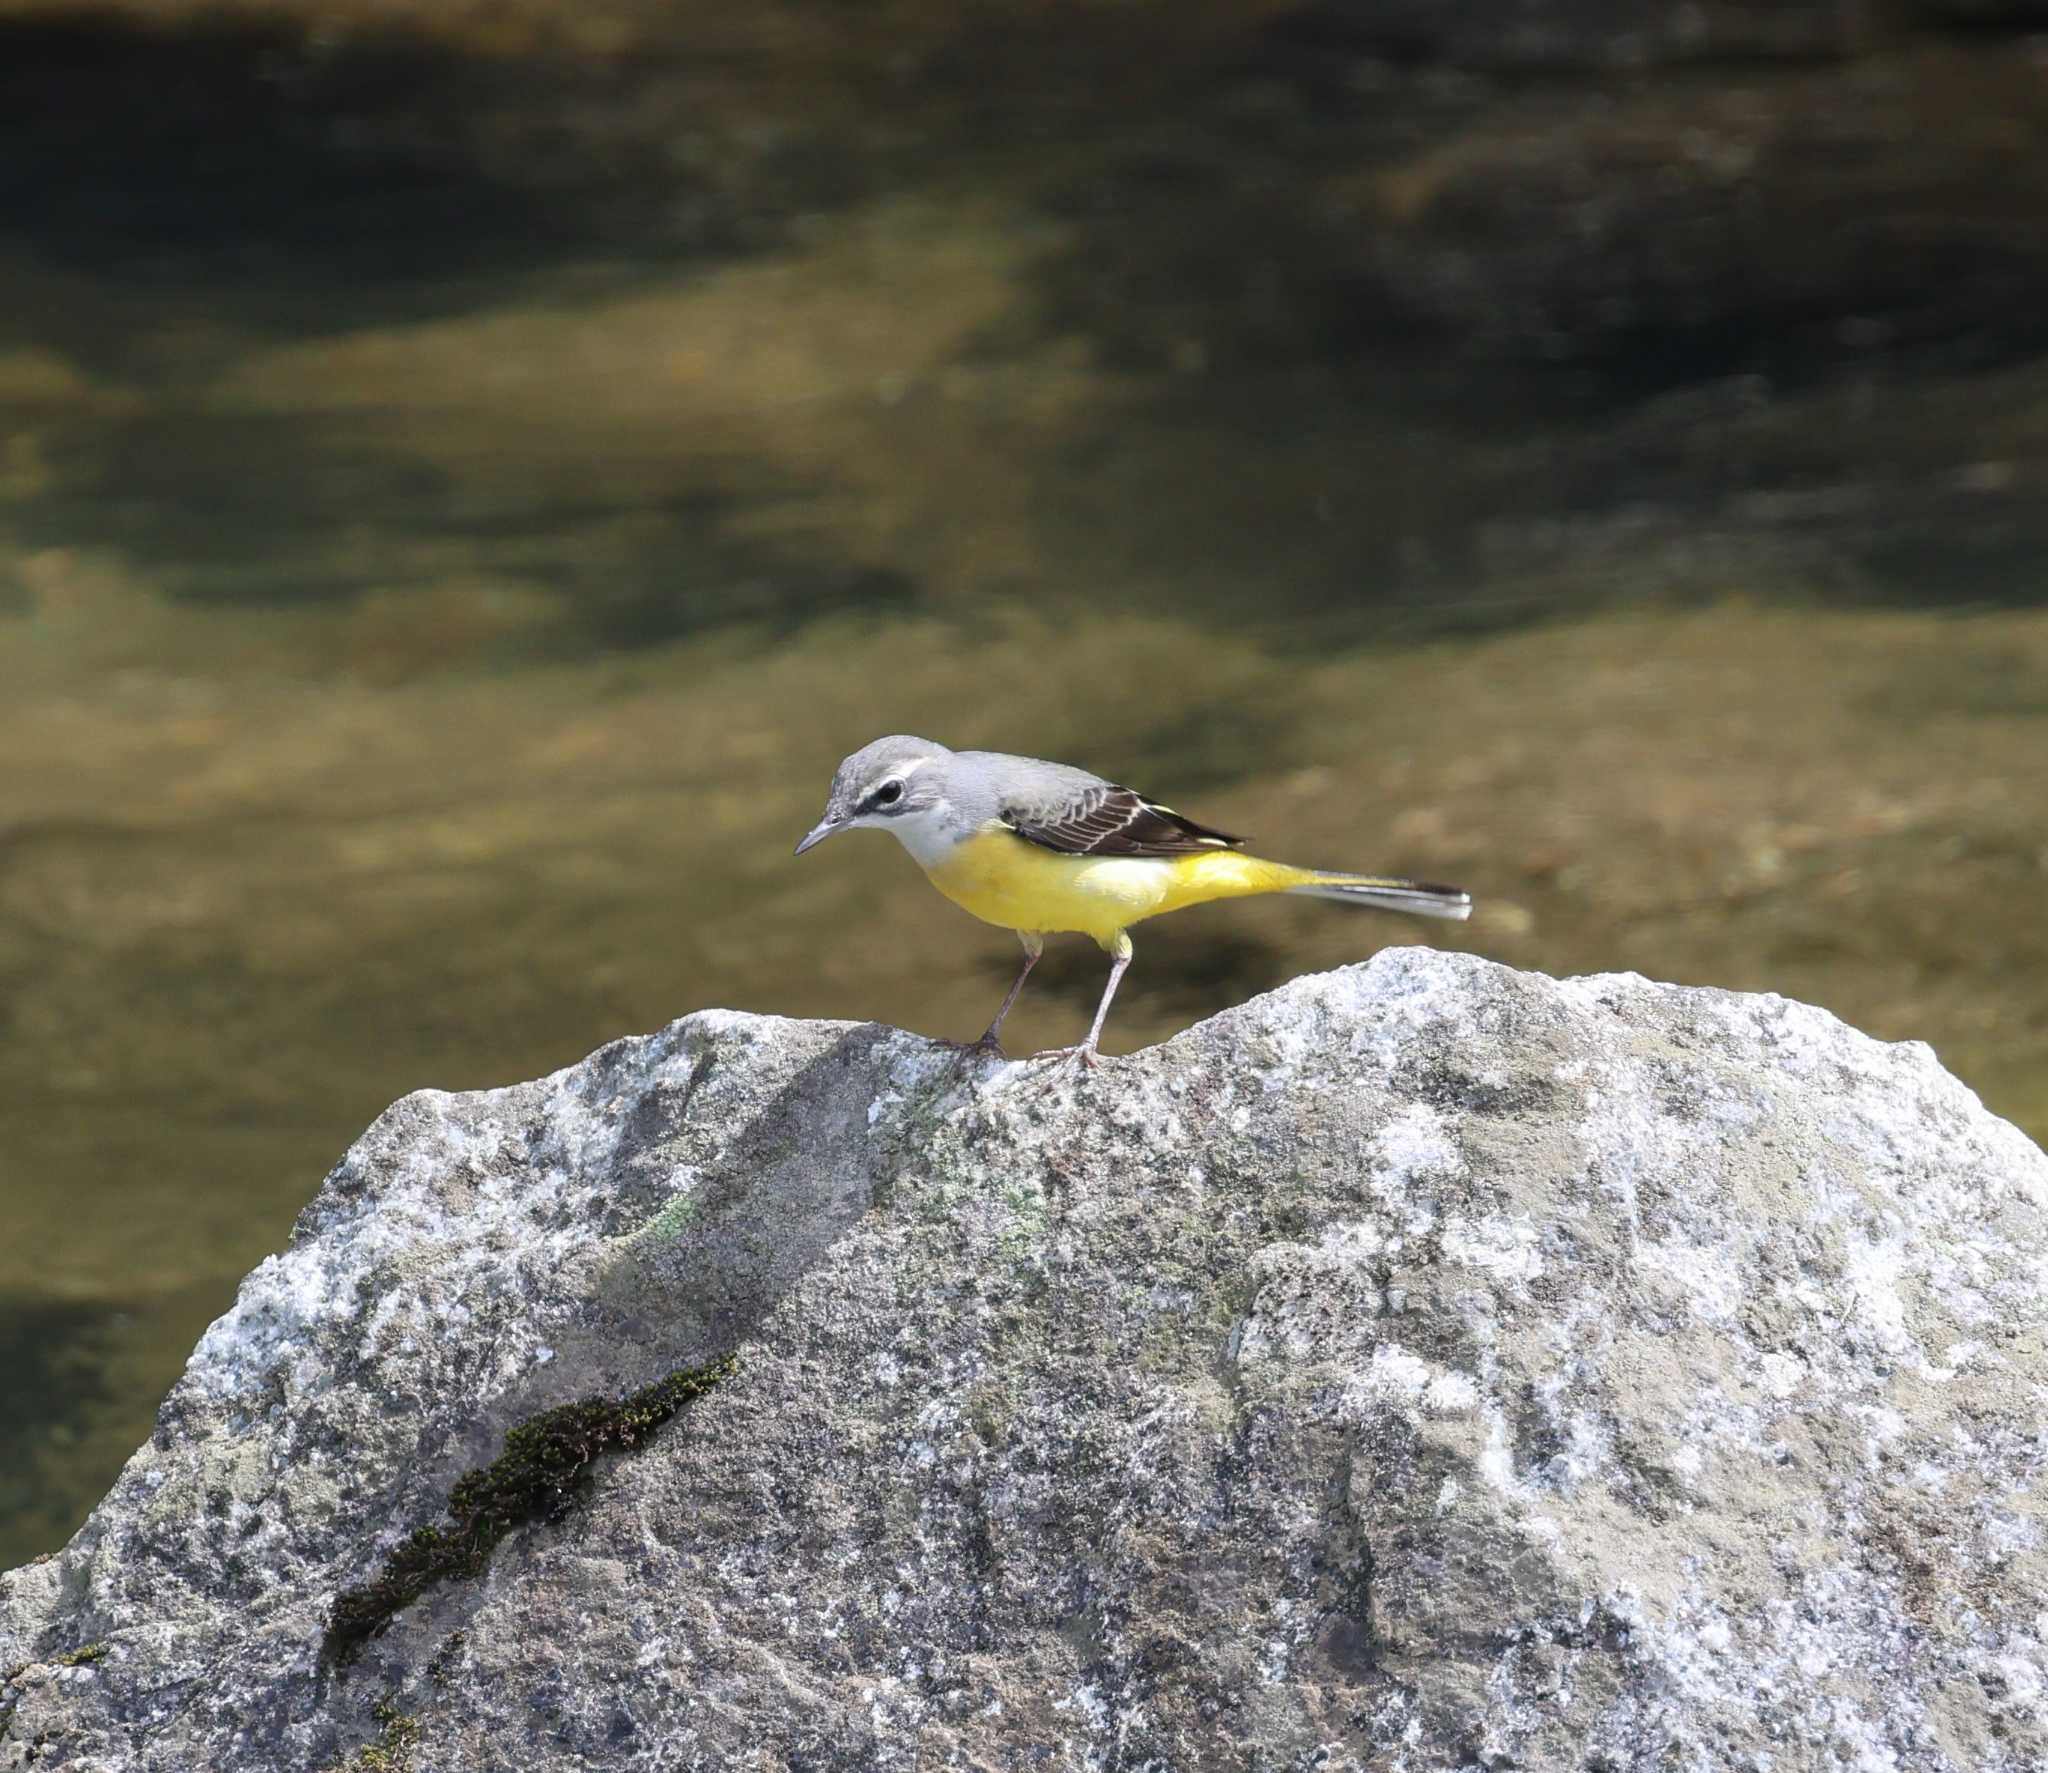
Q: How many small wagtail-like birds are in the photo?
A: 1